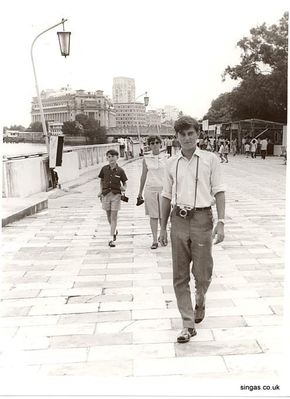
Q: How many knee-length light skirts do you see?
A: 1